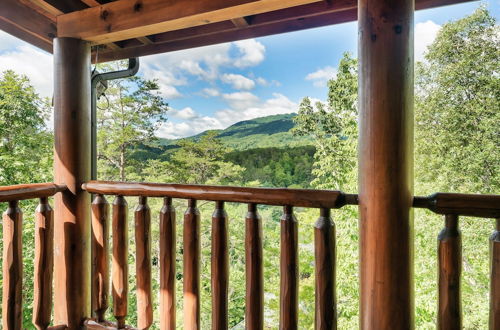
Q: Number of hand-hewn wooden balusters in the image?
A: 13